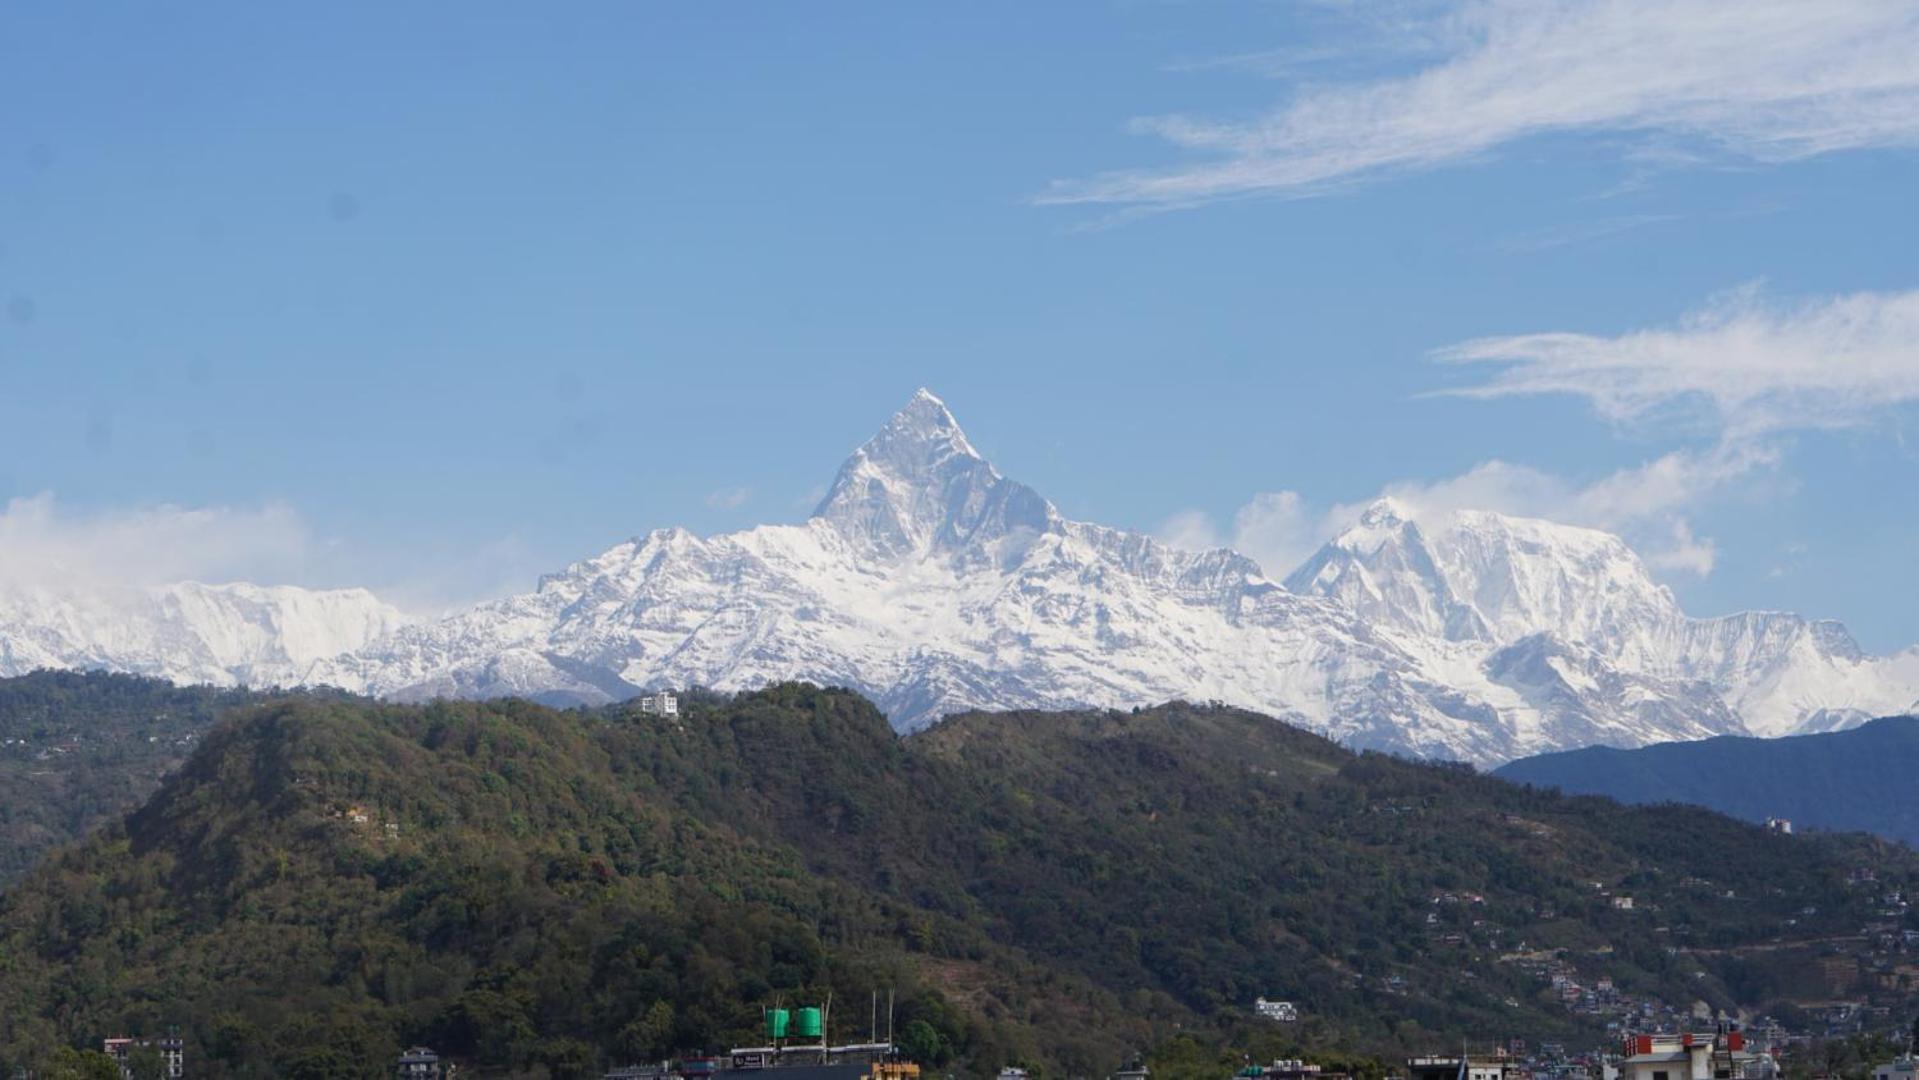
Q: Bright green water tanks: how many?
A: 2